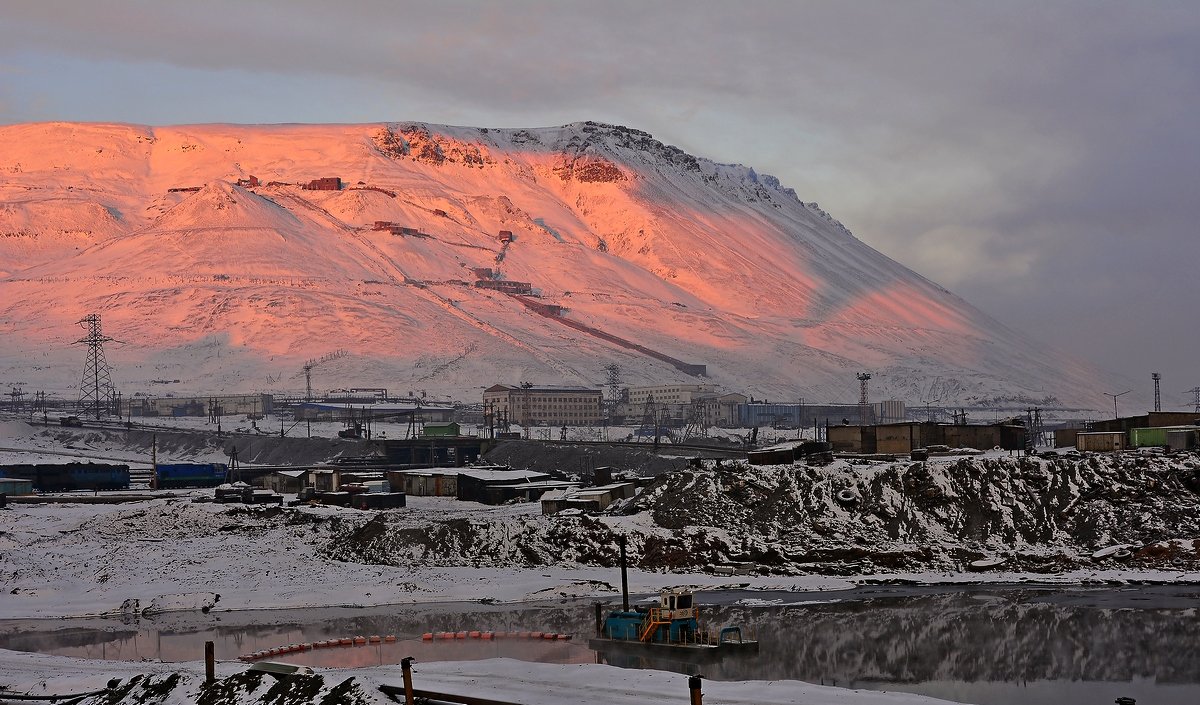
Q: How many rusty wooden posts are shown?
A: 3